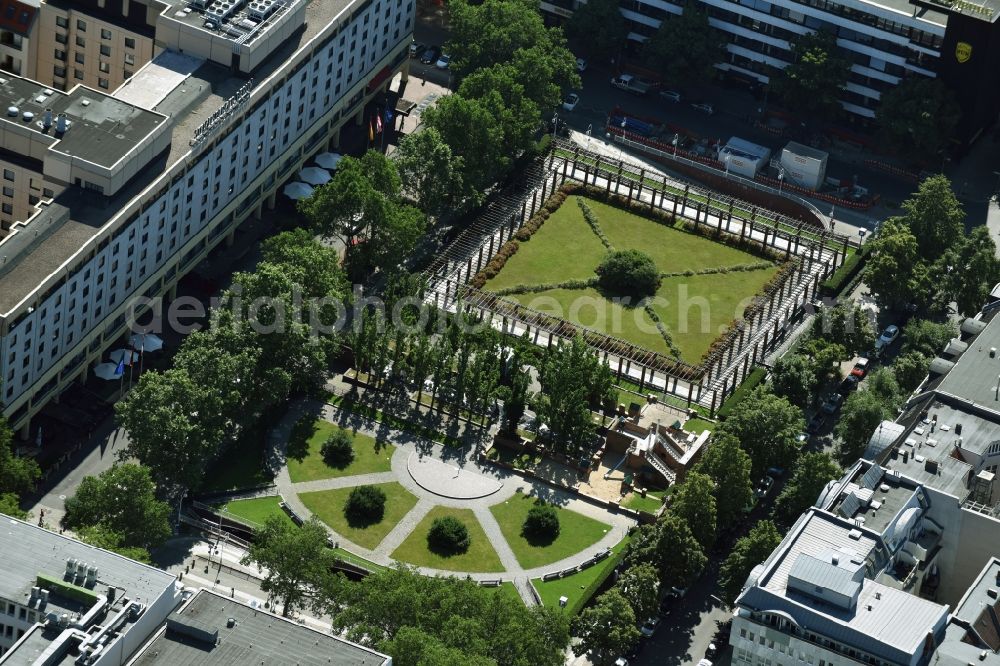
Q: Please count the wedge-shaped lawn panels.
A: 4